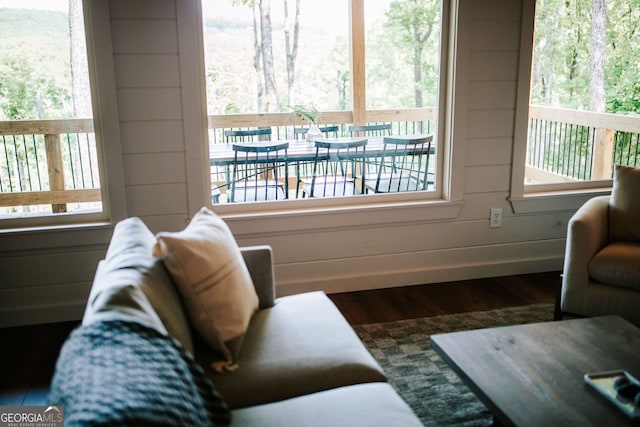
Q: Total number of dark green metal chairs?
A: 6